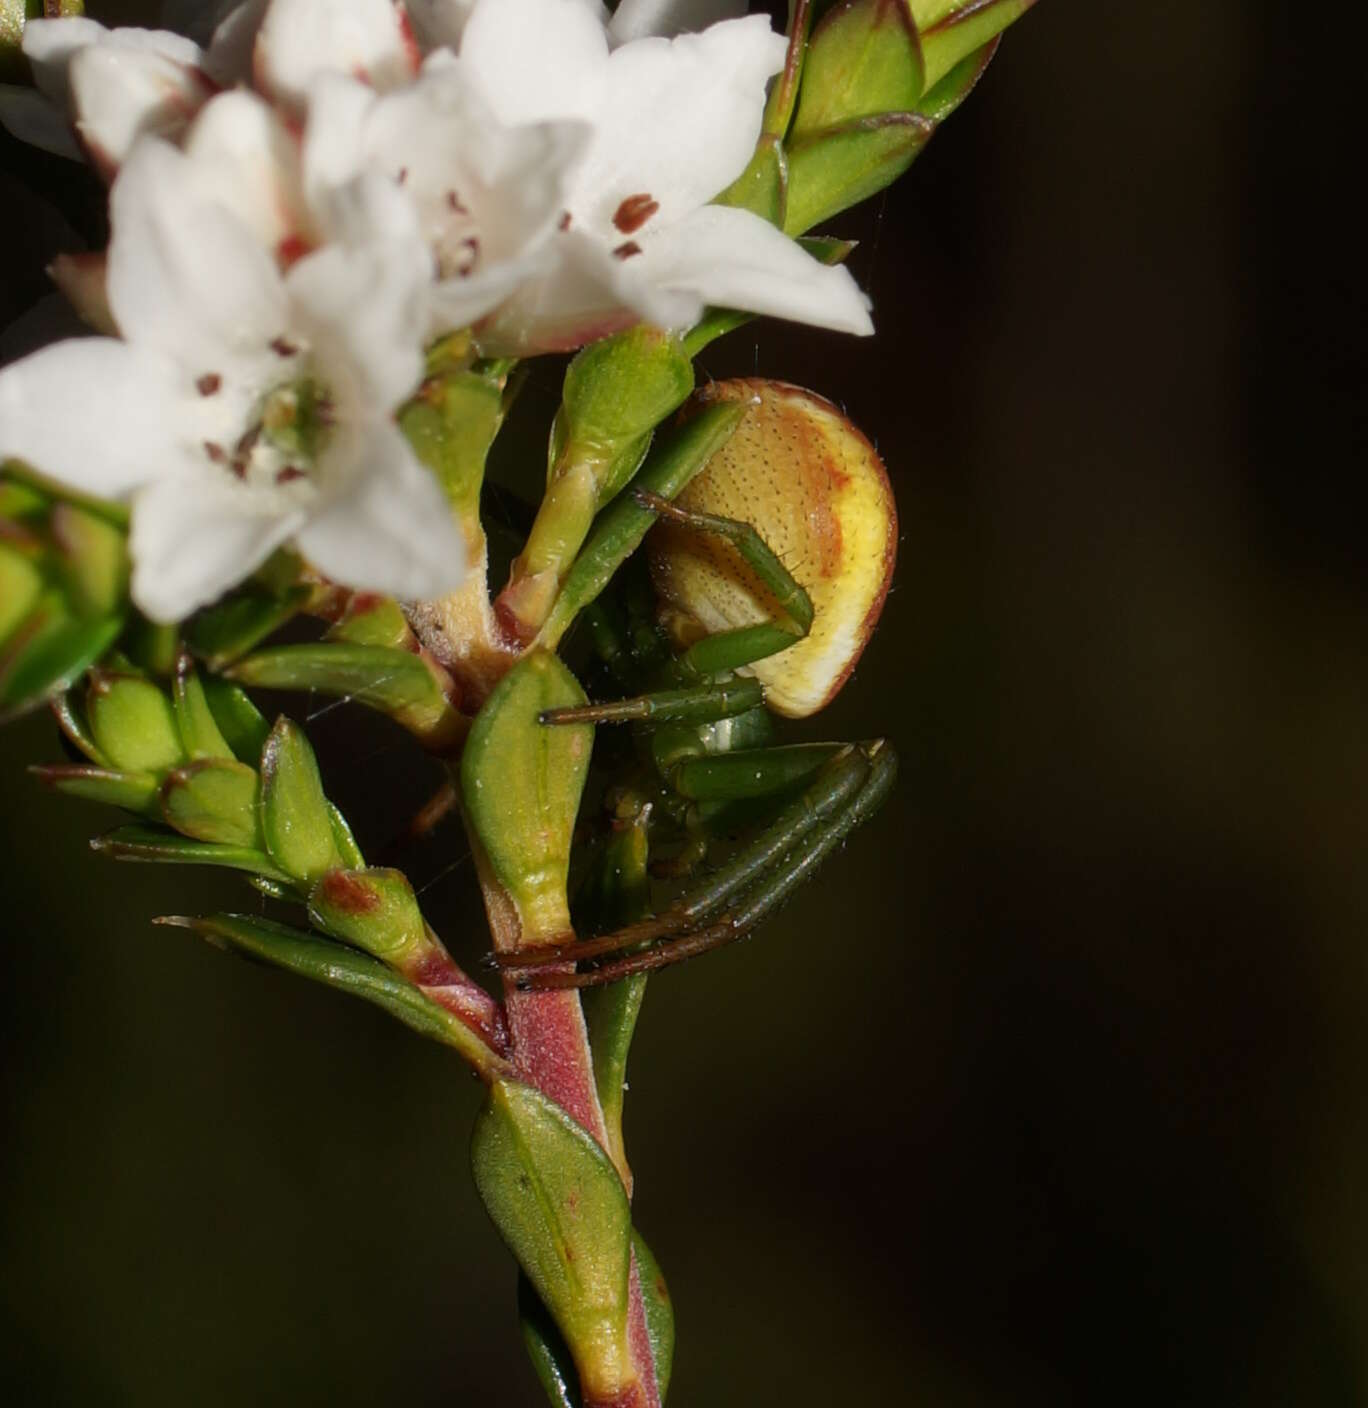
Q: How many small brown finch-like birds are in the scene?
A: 0